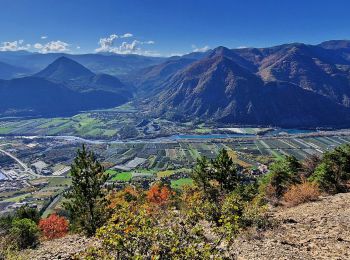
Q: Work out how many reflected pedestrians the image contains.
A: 0